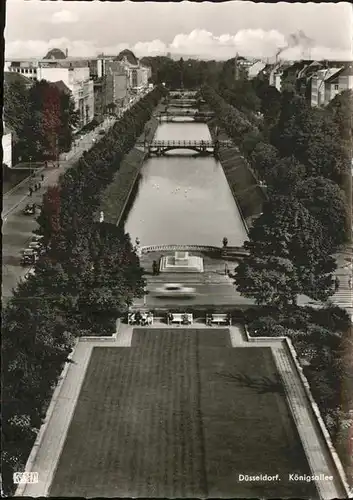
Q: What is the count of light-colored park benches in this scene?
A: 3